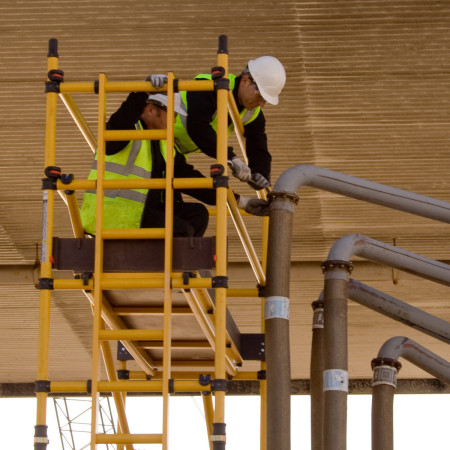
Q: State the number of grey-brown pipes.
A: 4